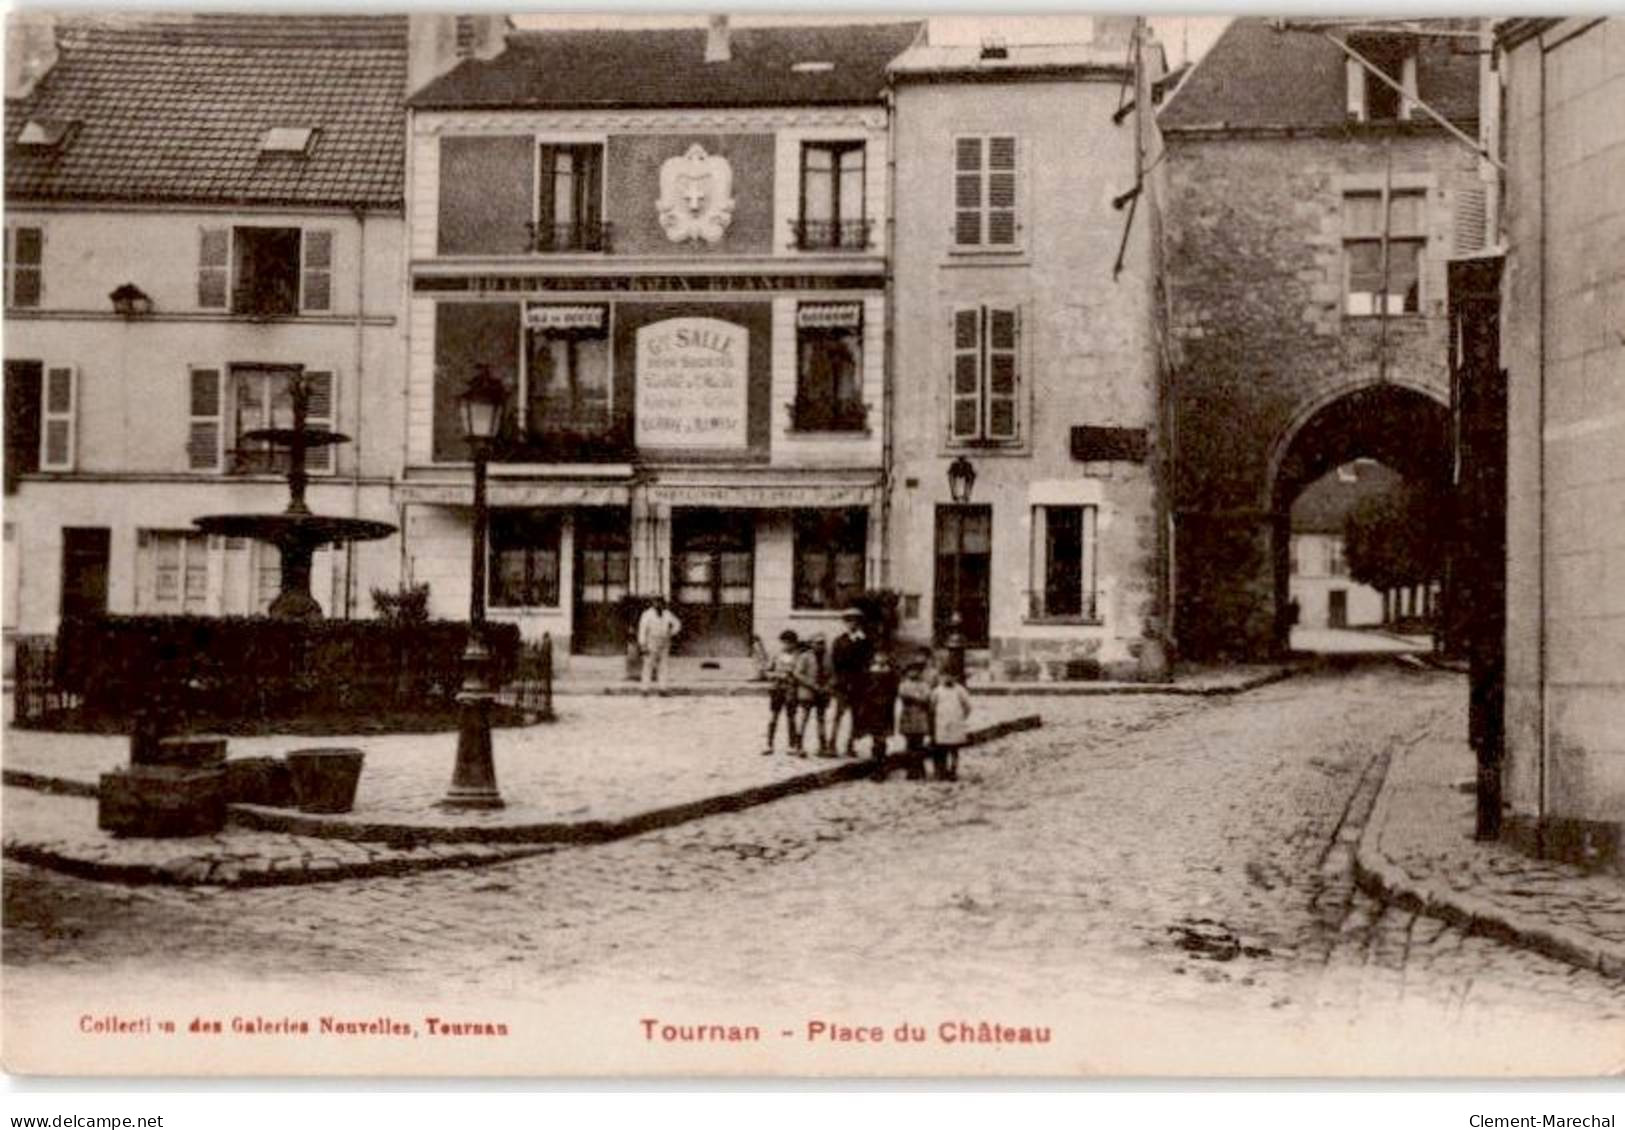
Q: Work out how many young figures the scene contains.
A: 6